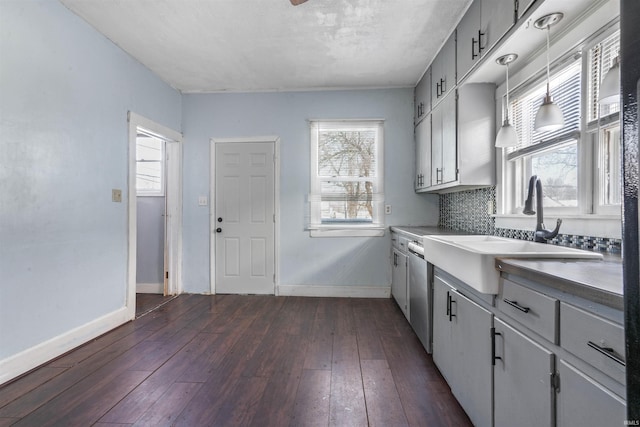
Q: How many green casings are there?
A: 0